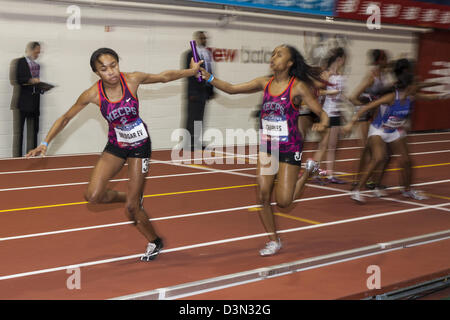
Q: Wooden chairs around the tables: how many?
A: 0